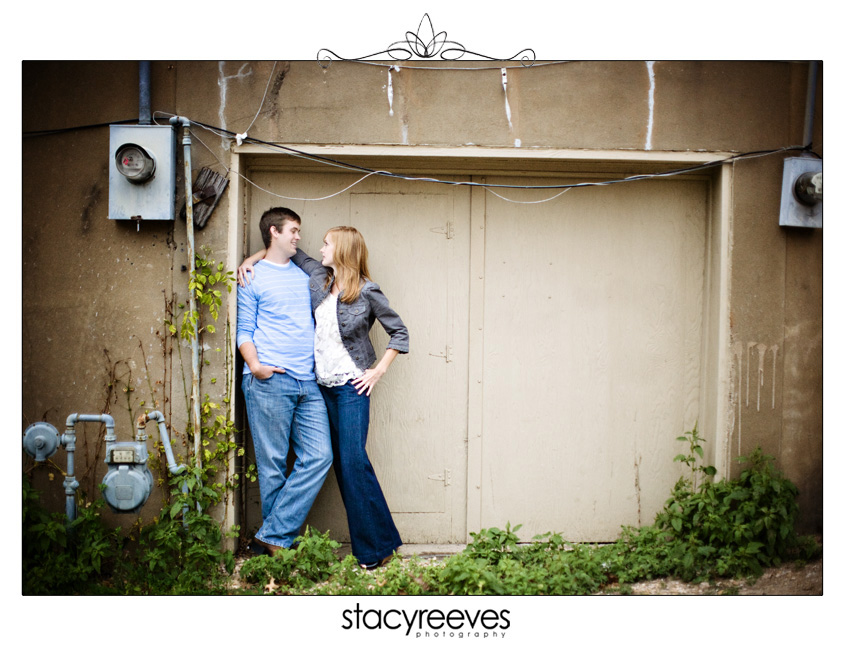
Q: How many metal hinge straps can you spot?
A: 3